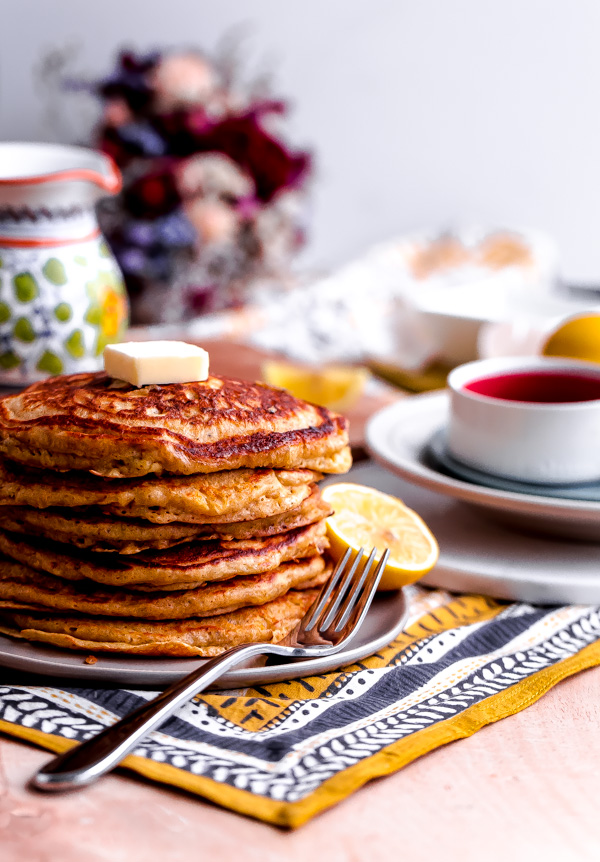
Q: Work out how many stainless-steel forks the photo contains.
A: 1